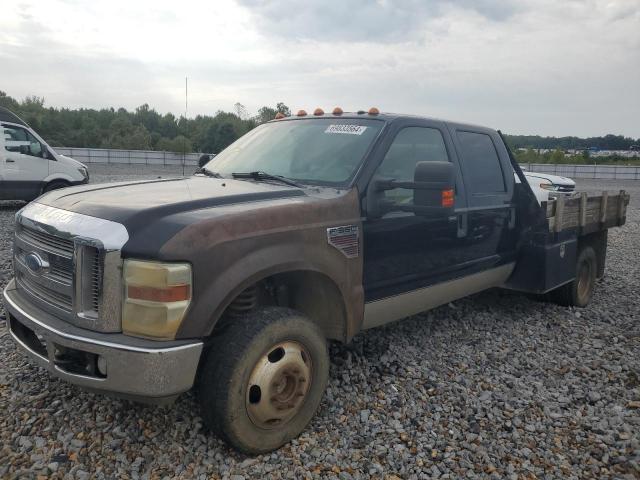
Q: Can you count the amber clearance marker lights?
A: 5